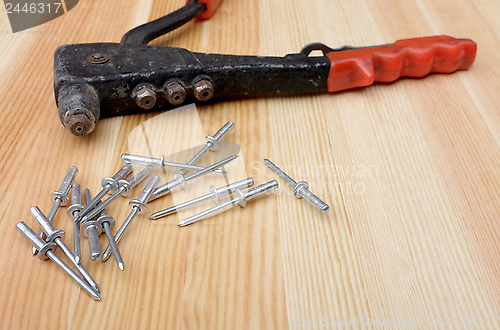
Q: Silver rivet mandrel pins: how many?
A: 15